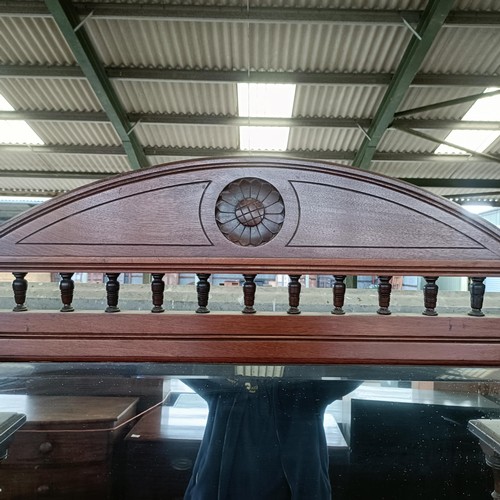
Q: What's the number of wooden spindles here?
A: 11